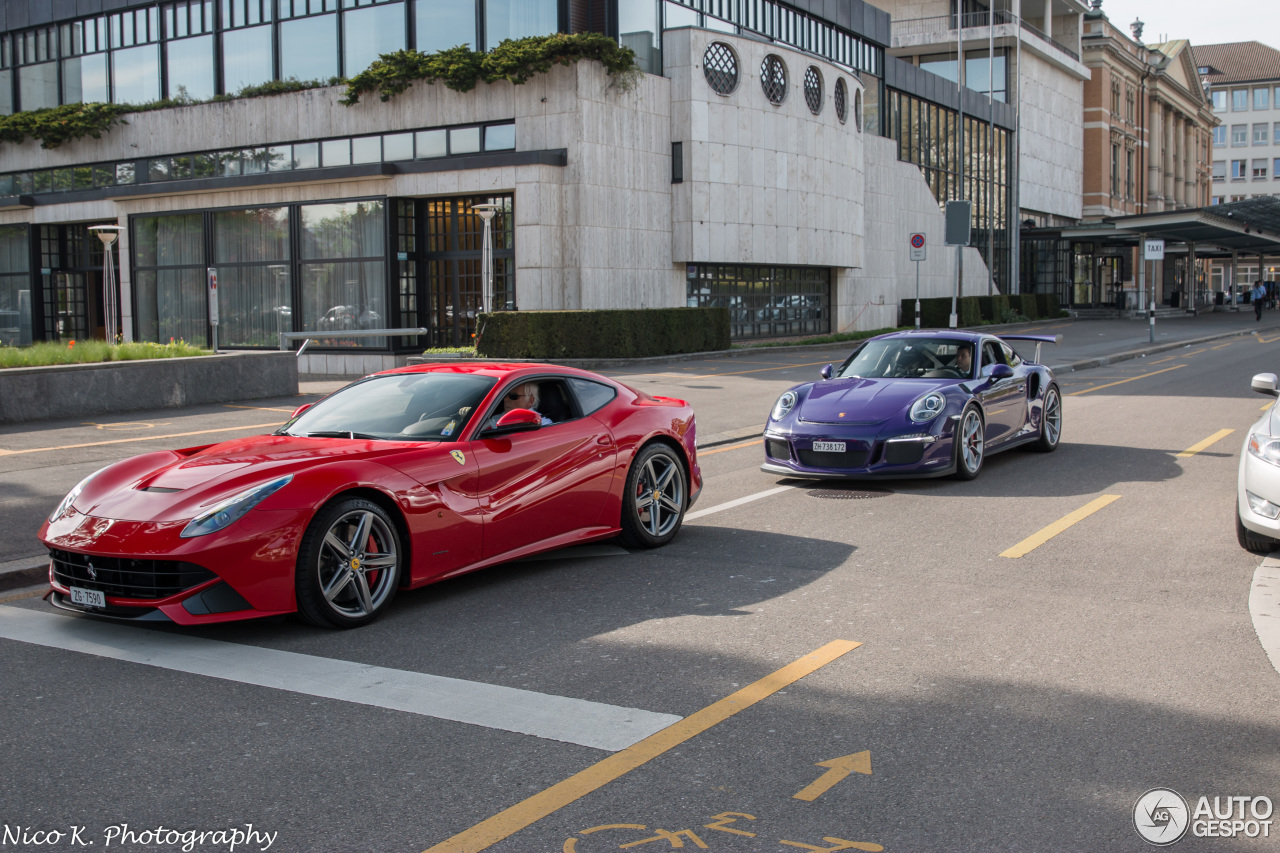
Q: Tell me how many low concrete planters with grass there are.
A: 1